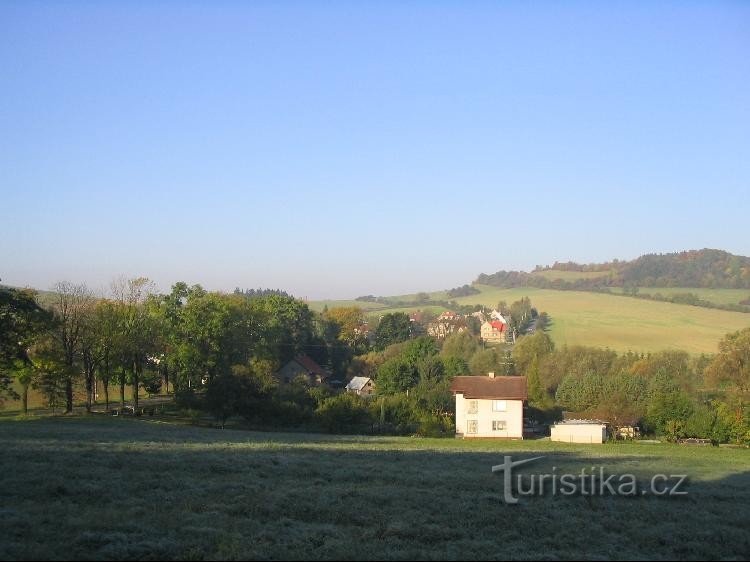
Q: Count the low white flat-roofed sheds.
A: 1